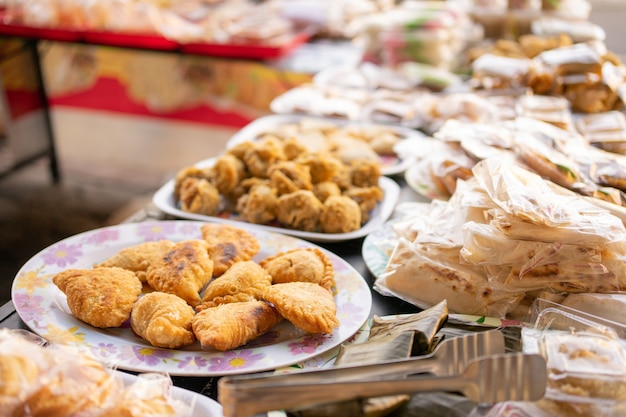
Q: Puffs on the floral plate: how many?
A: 9